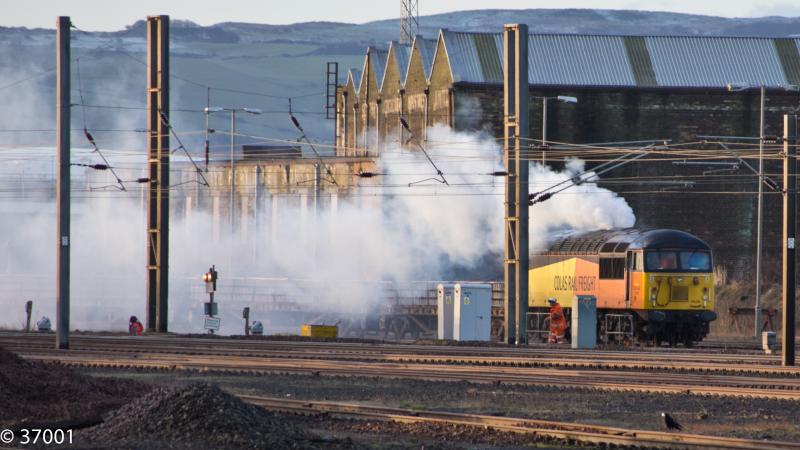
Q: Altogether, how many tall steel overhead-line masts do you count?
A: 4